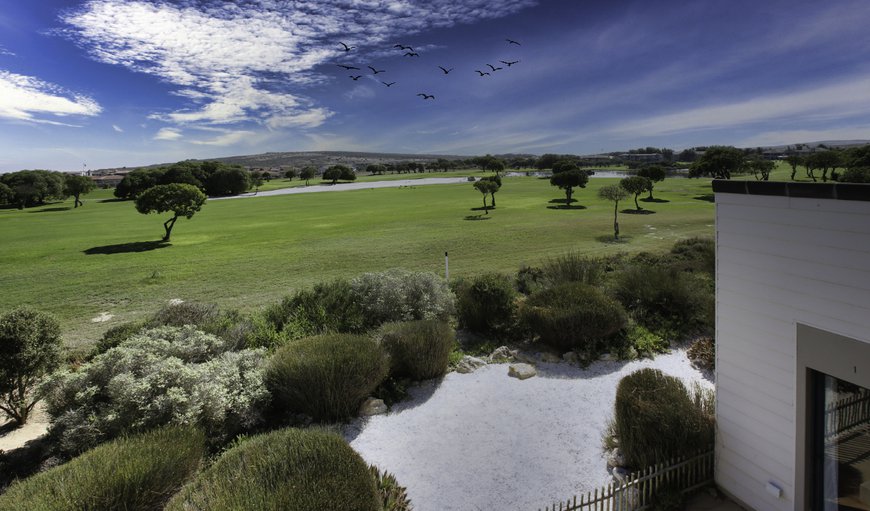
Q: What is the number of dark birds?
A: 13